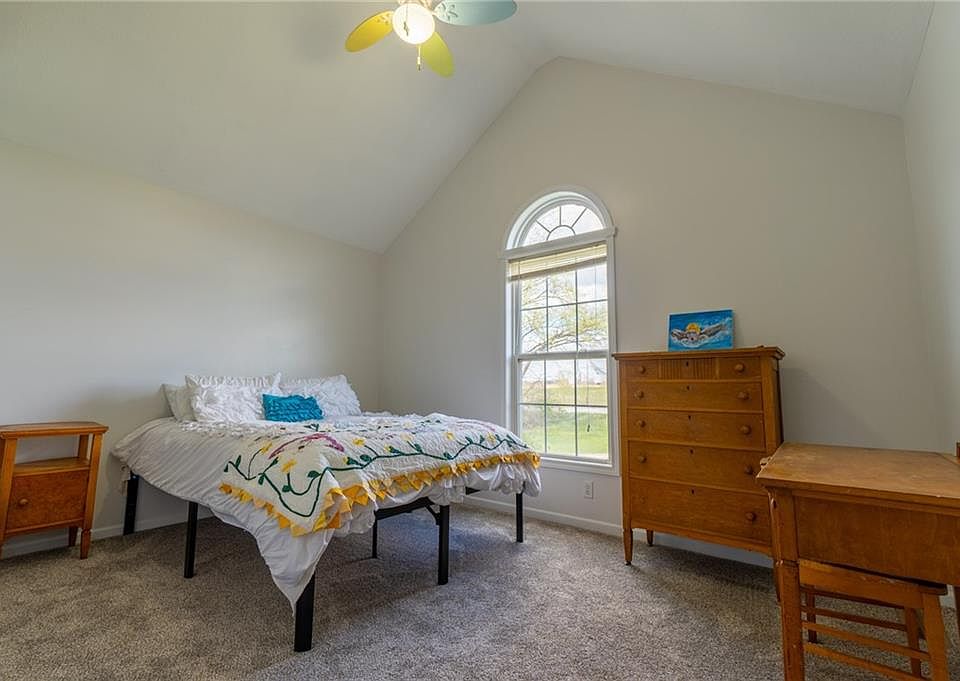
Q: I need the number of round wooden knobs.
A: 10